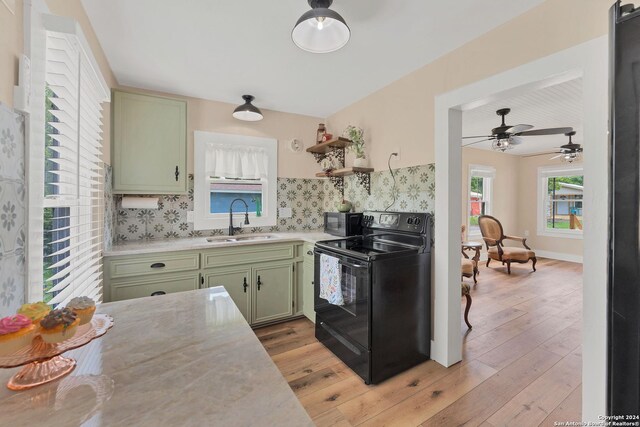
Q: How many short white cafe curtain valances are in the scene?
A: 1